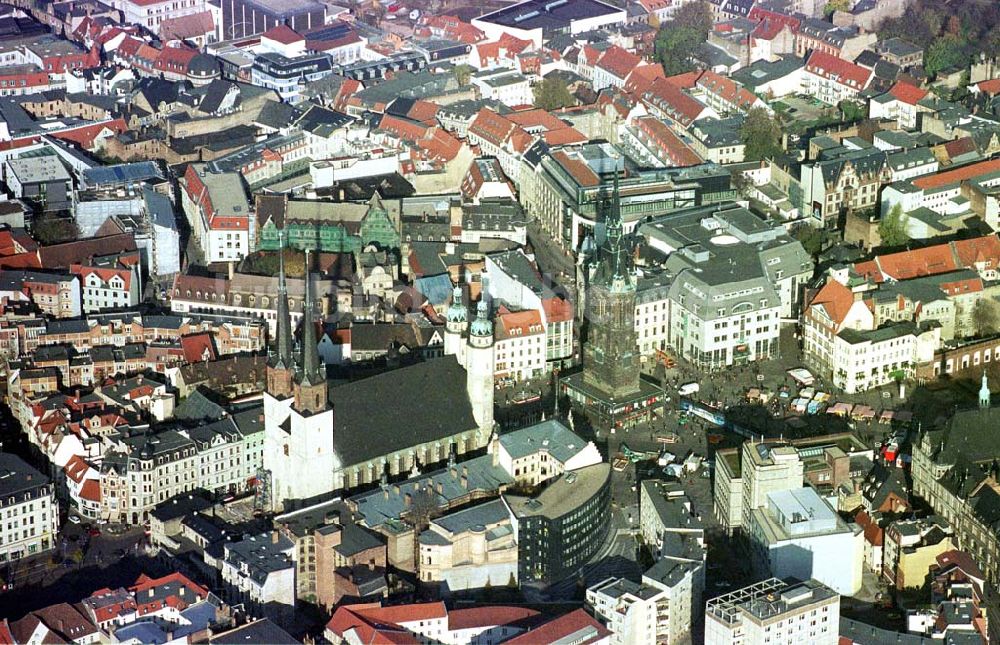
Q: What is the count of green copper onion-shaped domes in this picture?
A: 2